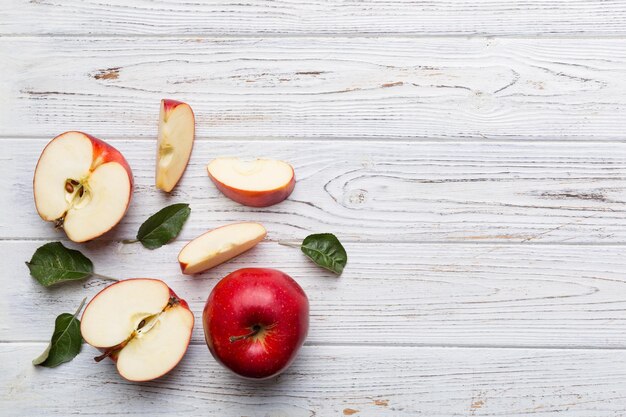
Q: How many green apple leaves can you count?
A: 4